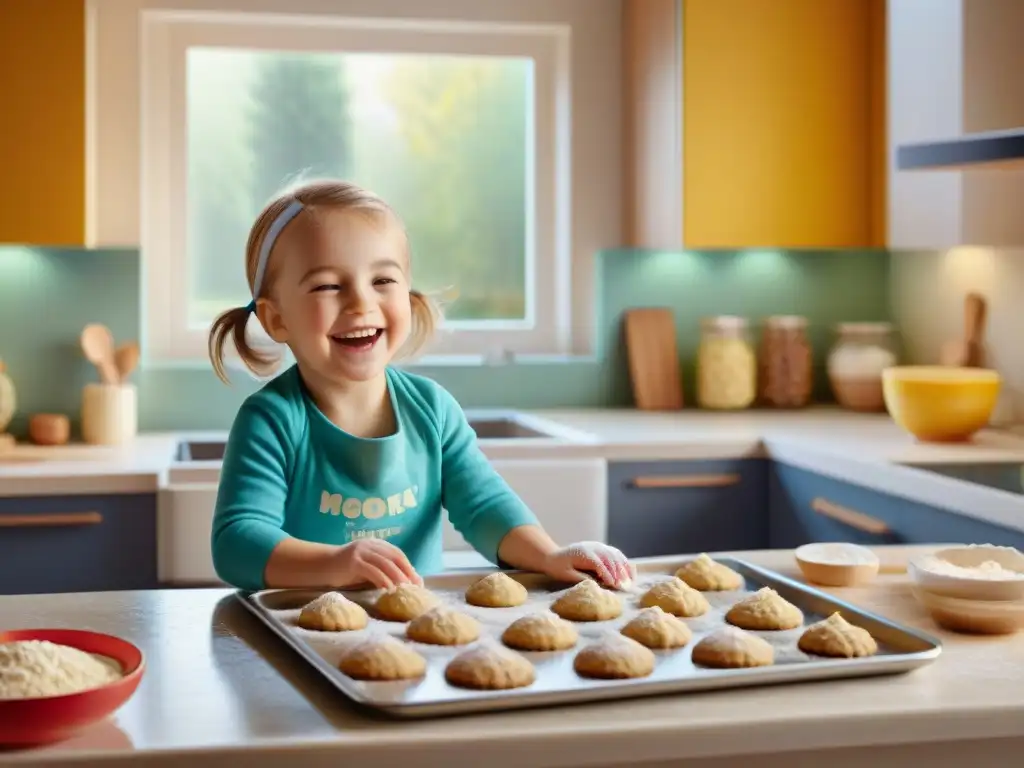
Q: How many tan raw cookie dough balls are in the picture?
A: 15